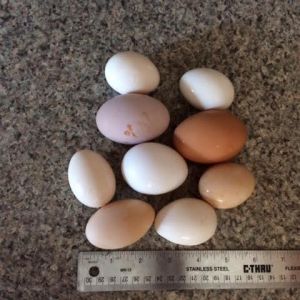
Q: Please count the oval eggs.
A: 9